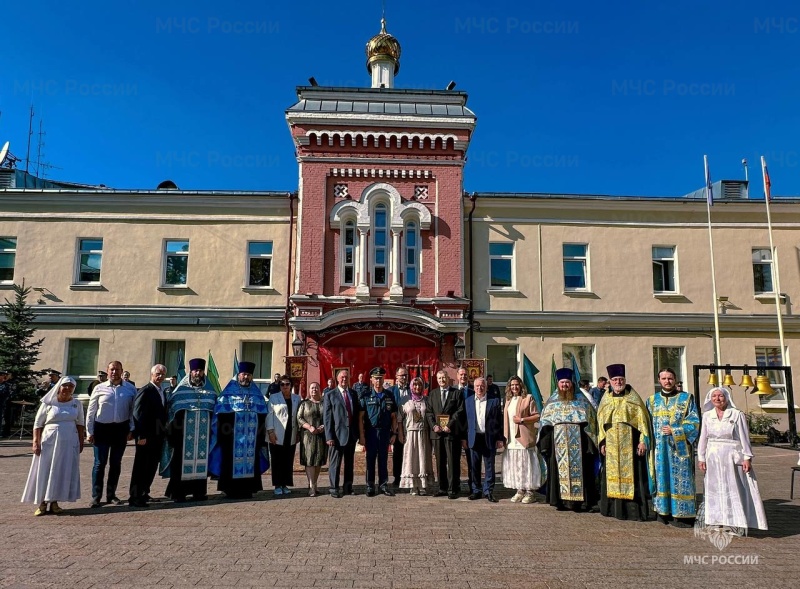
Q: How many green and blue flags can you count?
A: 6